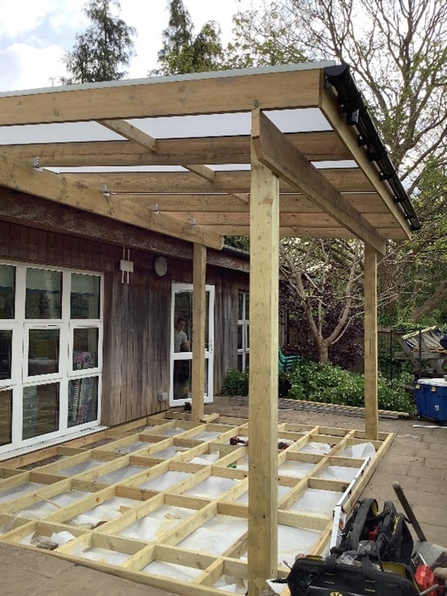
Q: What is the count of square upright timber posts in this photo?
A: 3